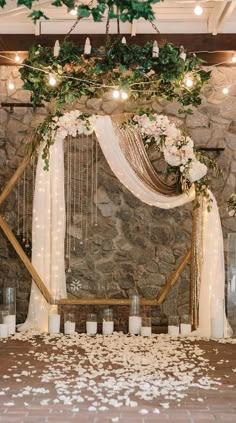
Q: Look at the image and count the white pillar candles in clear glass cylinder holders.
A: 11